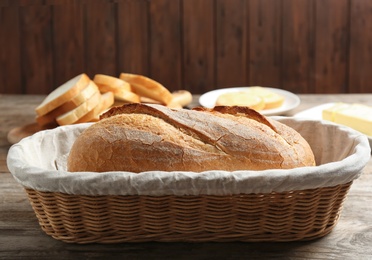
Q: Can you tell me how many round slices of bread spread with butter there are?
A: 2